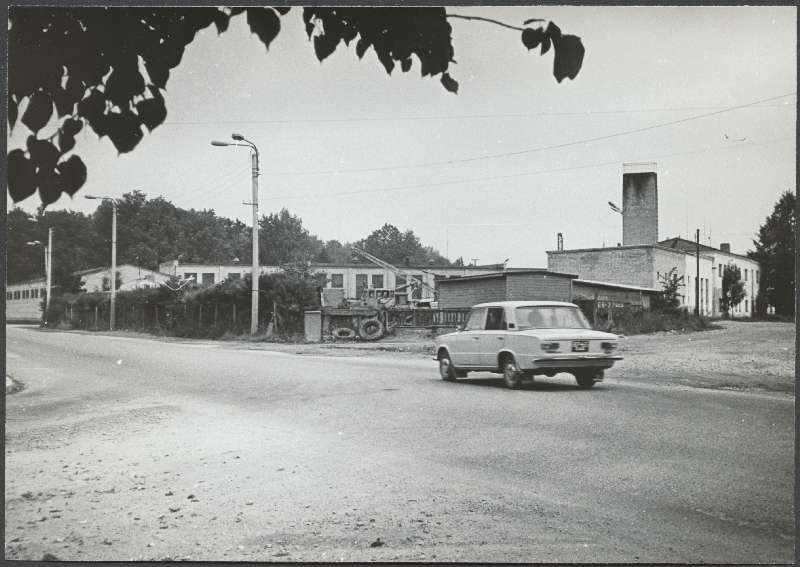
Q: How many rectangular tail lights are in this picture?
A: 2